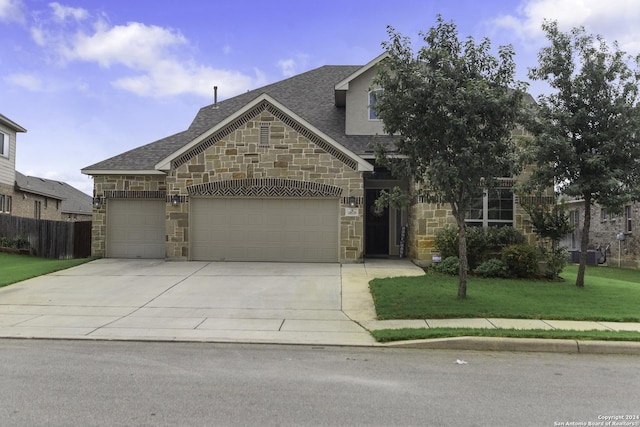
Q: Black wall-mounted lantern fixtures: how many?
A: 3